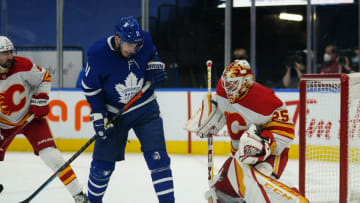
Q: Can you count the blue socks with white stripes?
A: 2